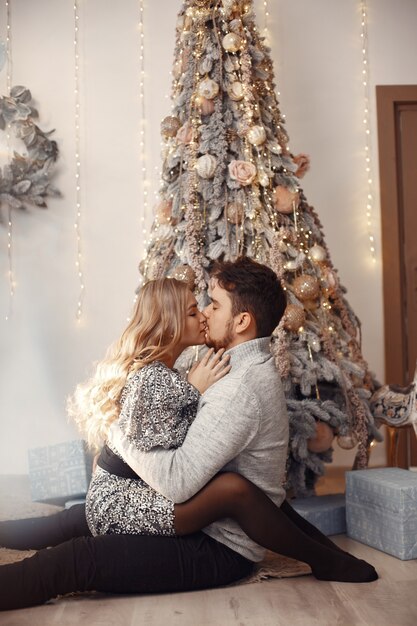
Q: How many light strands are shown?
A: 5